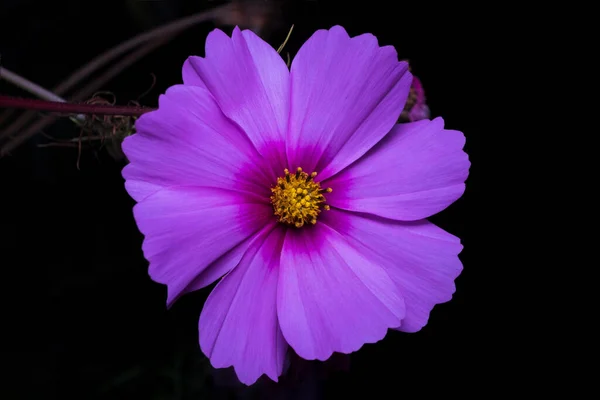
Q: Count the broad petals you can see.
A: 8